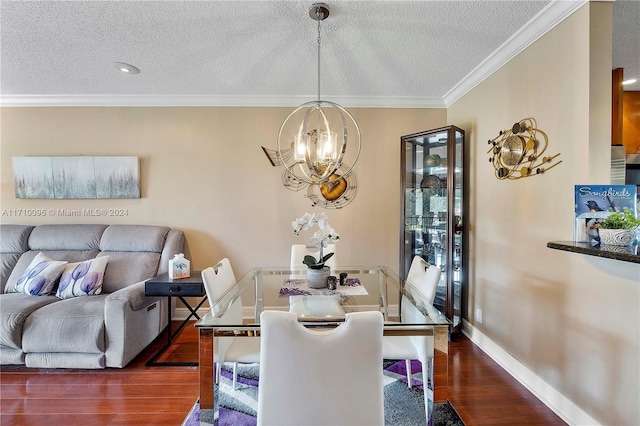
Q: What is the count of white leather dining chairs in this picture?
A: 4